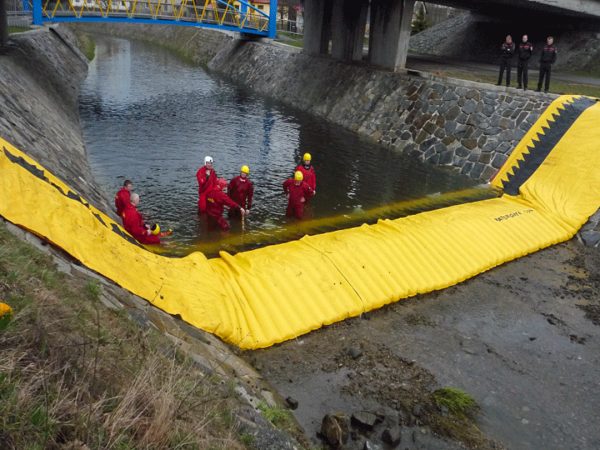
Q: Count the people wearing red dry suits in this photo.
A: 7